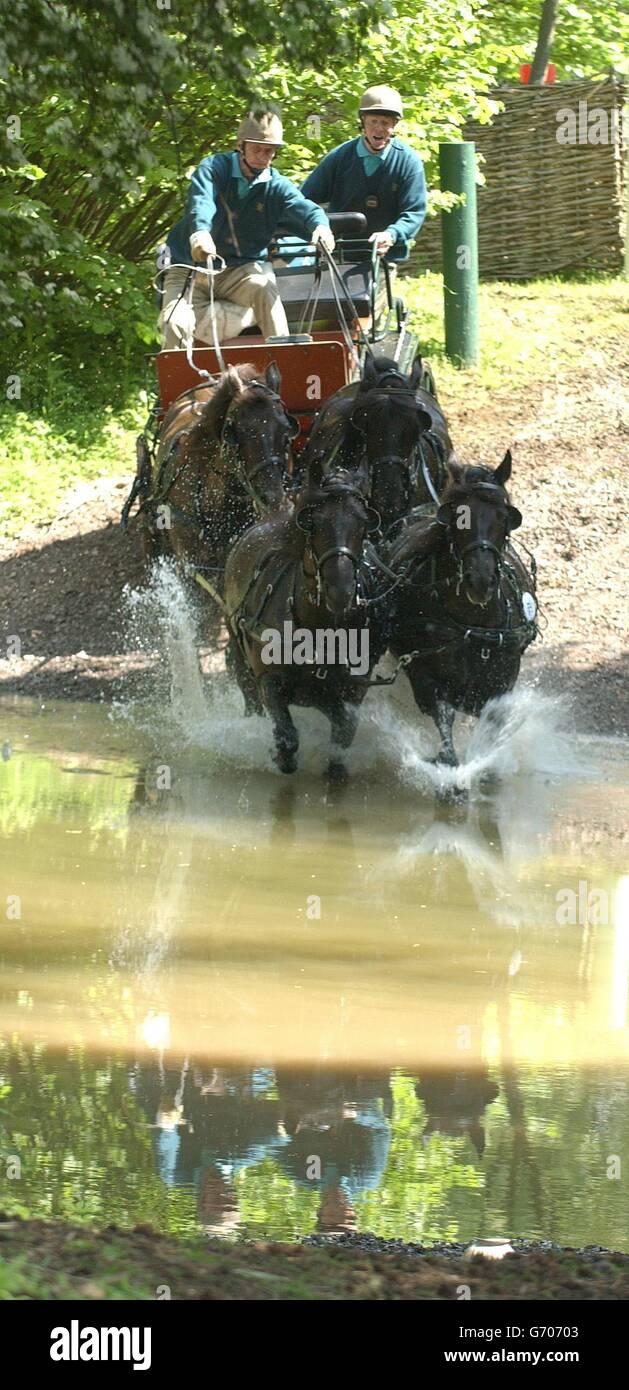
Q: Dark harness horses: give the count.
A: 4